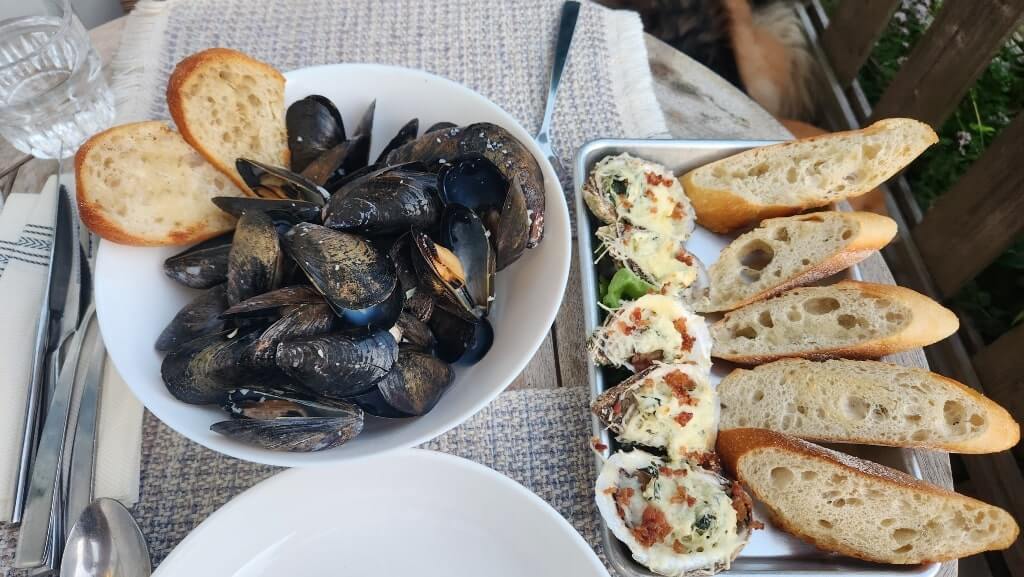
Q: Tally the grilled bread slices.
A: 7